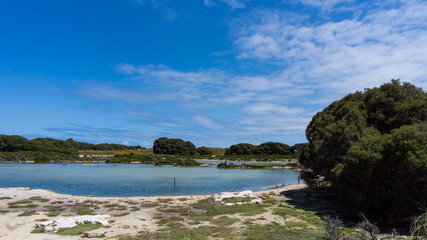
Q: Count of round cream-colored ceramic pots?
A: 0